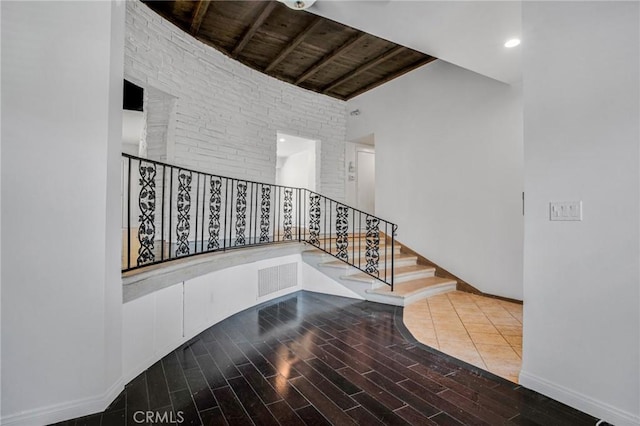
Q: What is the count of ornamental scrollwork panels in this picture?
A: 9